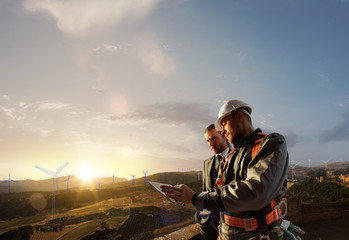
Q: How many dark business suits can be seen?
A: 1